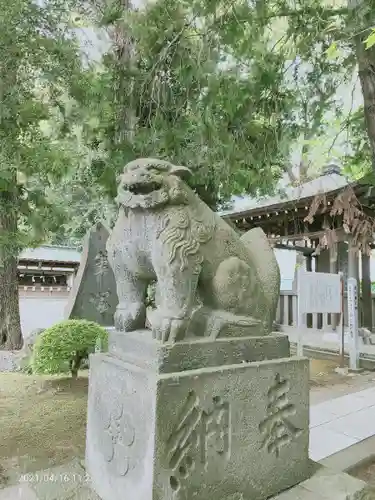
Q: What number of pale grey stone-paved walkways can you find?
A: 1